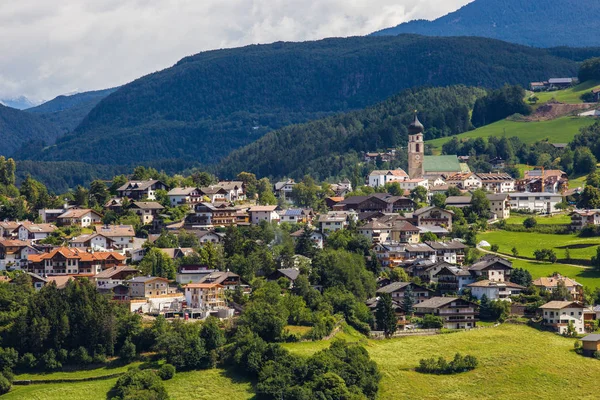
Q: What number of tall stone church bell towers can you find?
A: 1